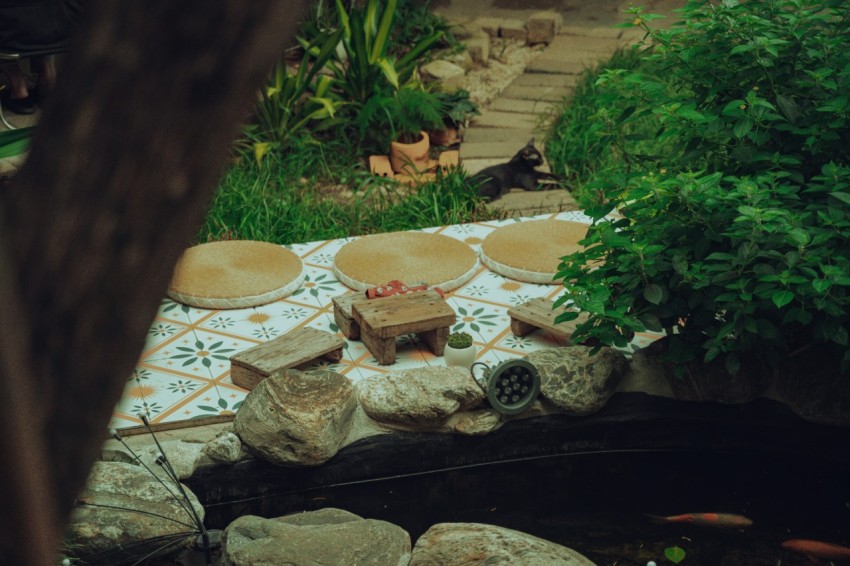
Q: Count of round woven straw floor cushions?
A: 3